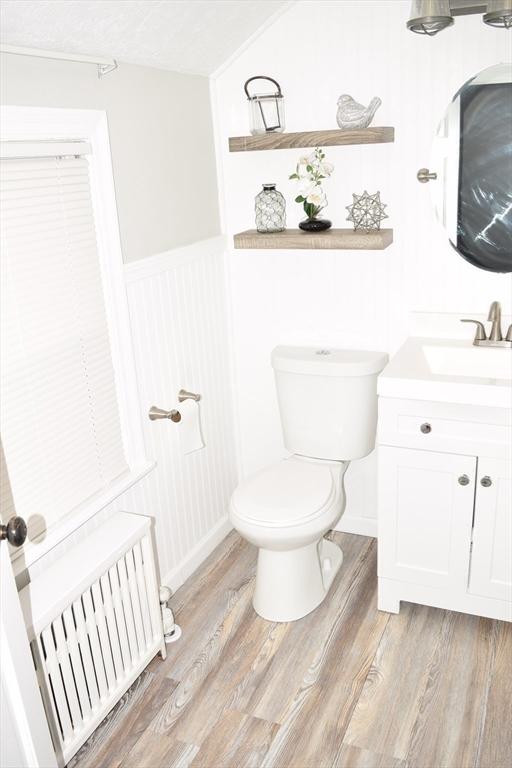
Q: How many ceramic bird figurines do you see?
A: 1